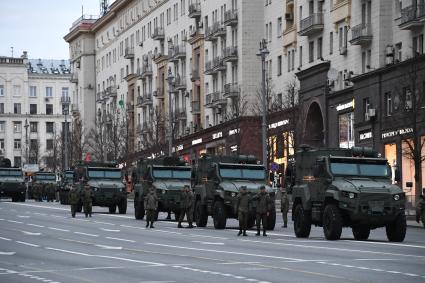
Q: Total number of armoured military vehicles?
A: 7